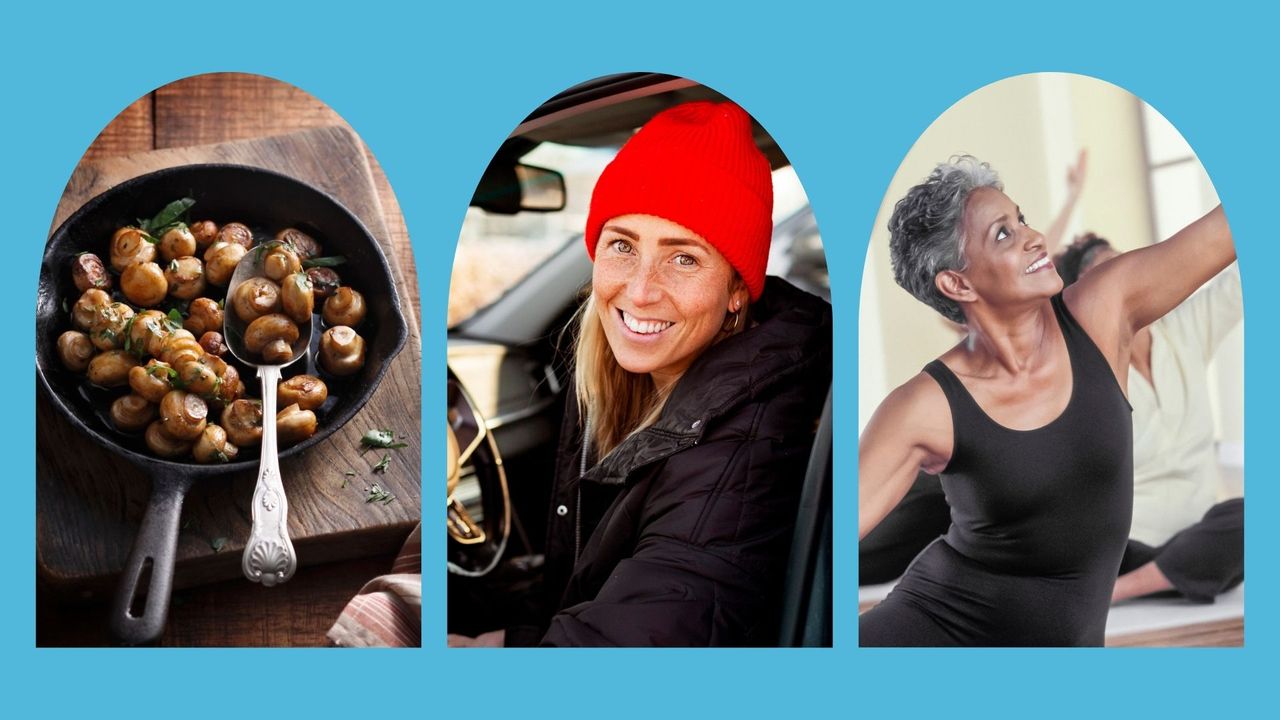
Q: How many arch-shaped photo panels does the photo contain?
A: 3